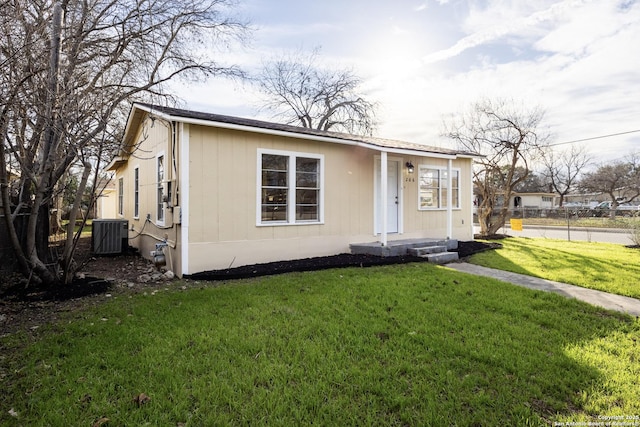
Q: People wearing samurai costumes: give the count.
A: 0